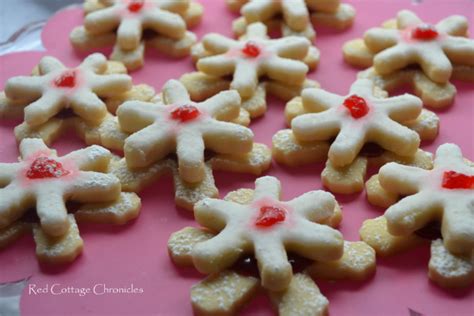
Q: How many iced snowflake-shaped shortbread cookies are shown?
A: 10